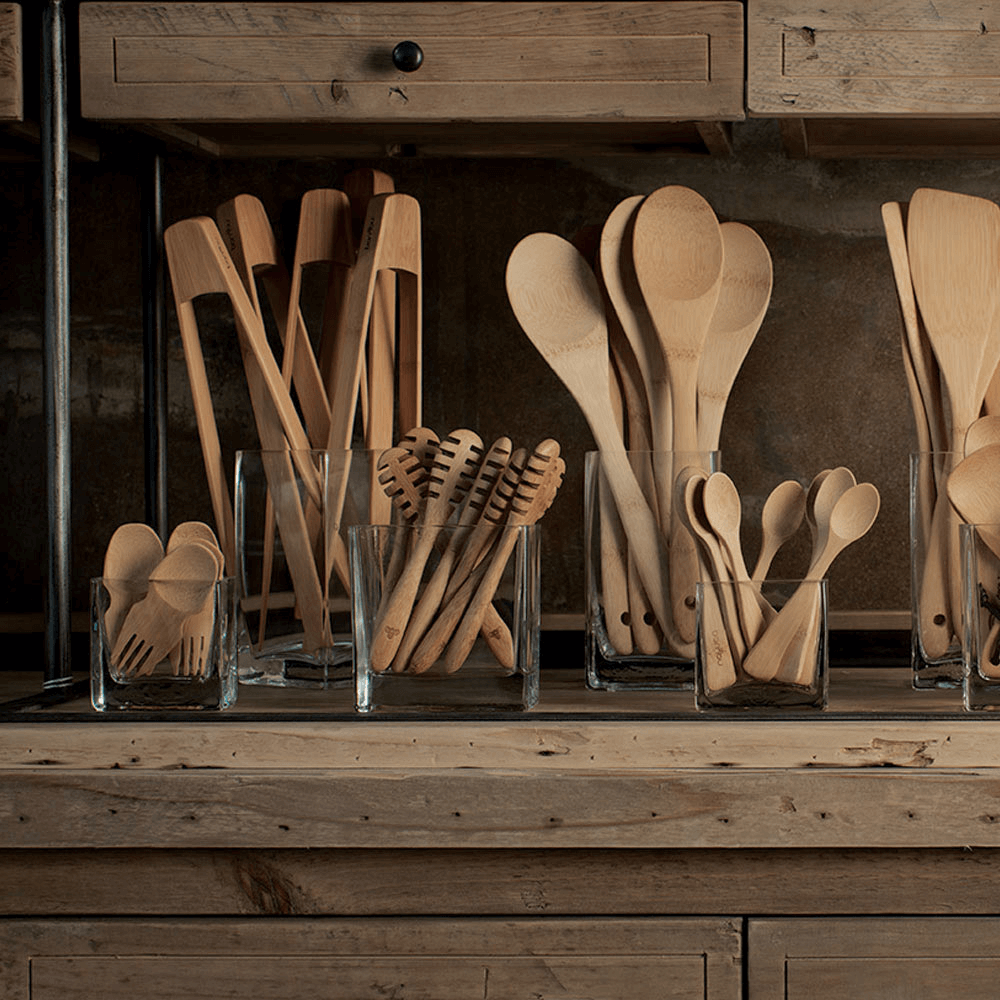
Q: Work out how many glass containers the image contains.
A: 7